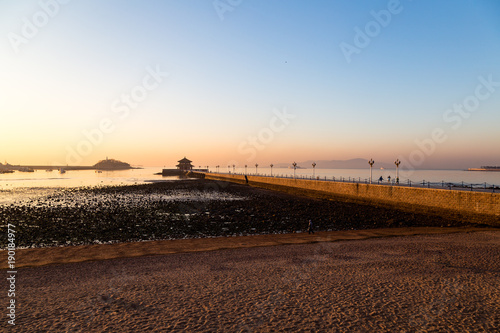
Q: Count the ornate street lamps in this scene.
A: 13